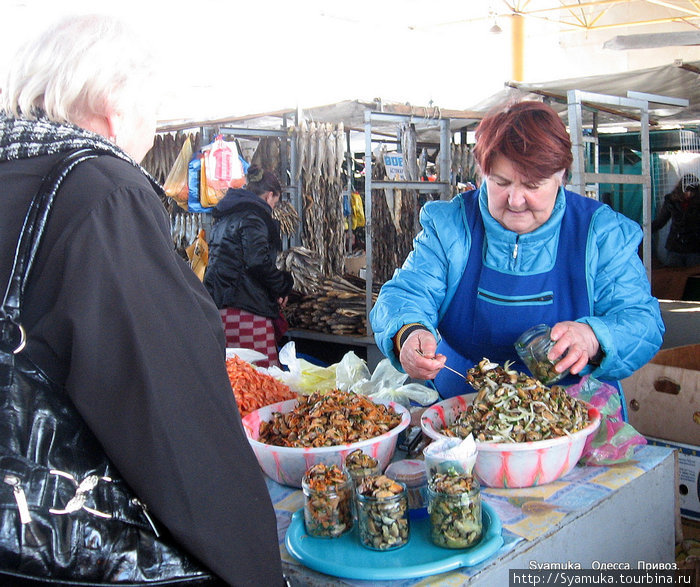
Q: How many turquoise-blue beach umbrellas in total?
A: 0